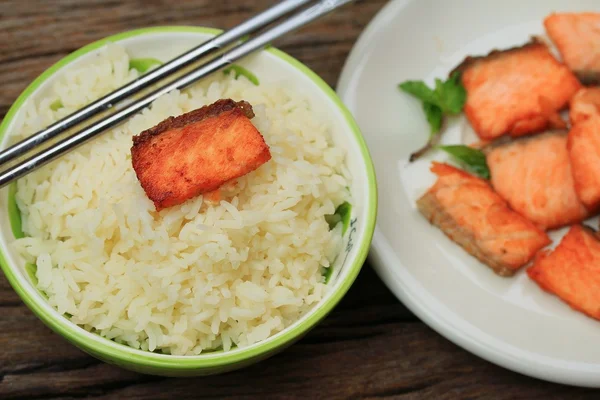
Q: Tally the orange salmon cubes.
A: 7